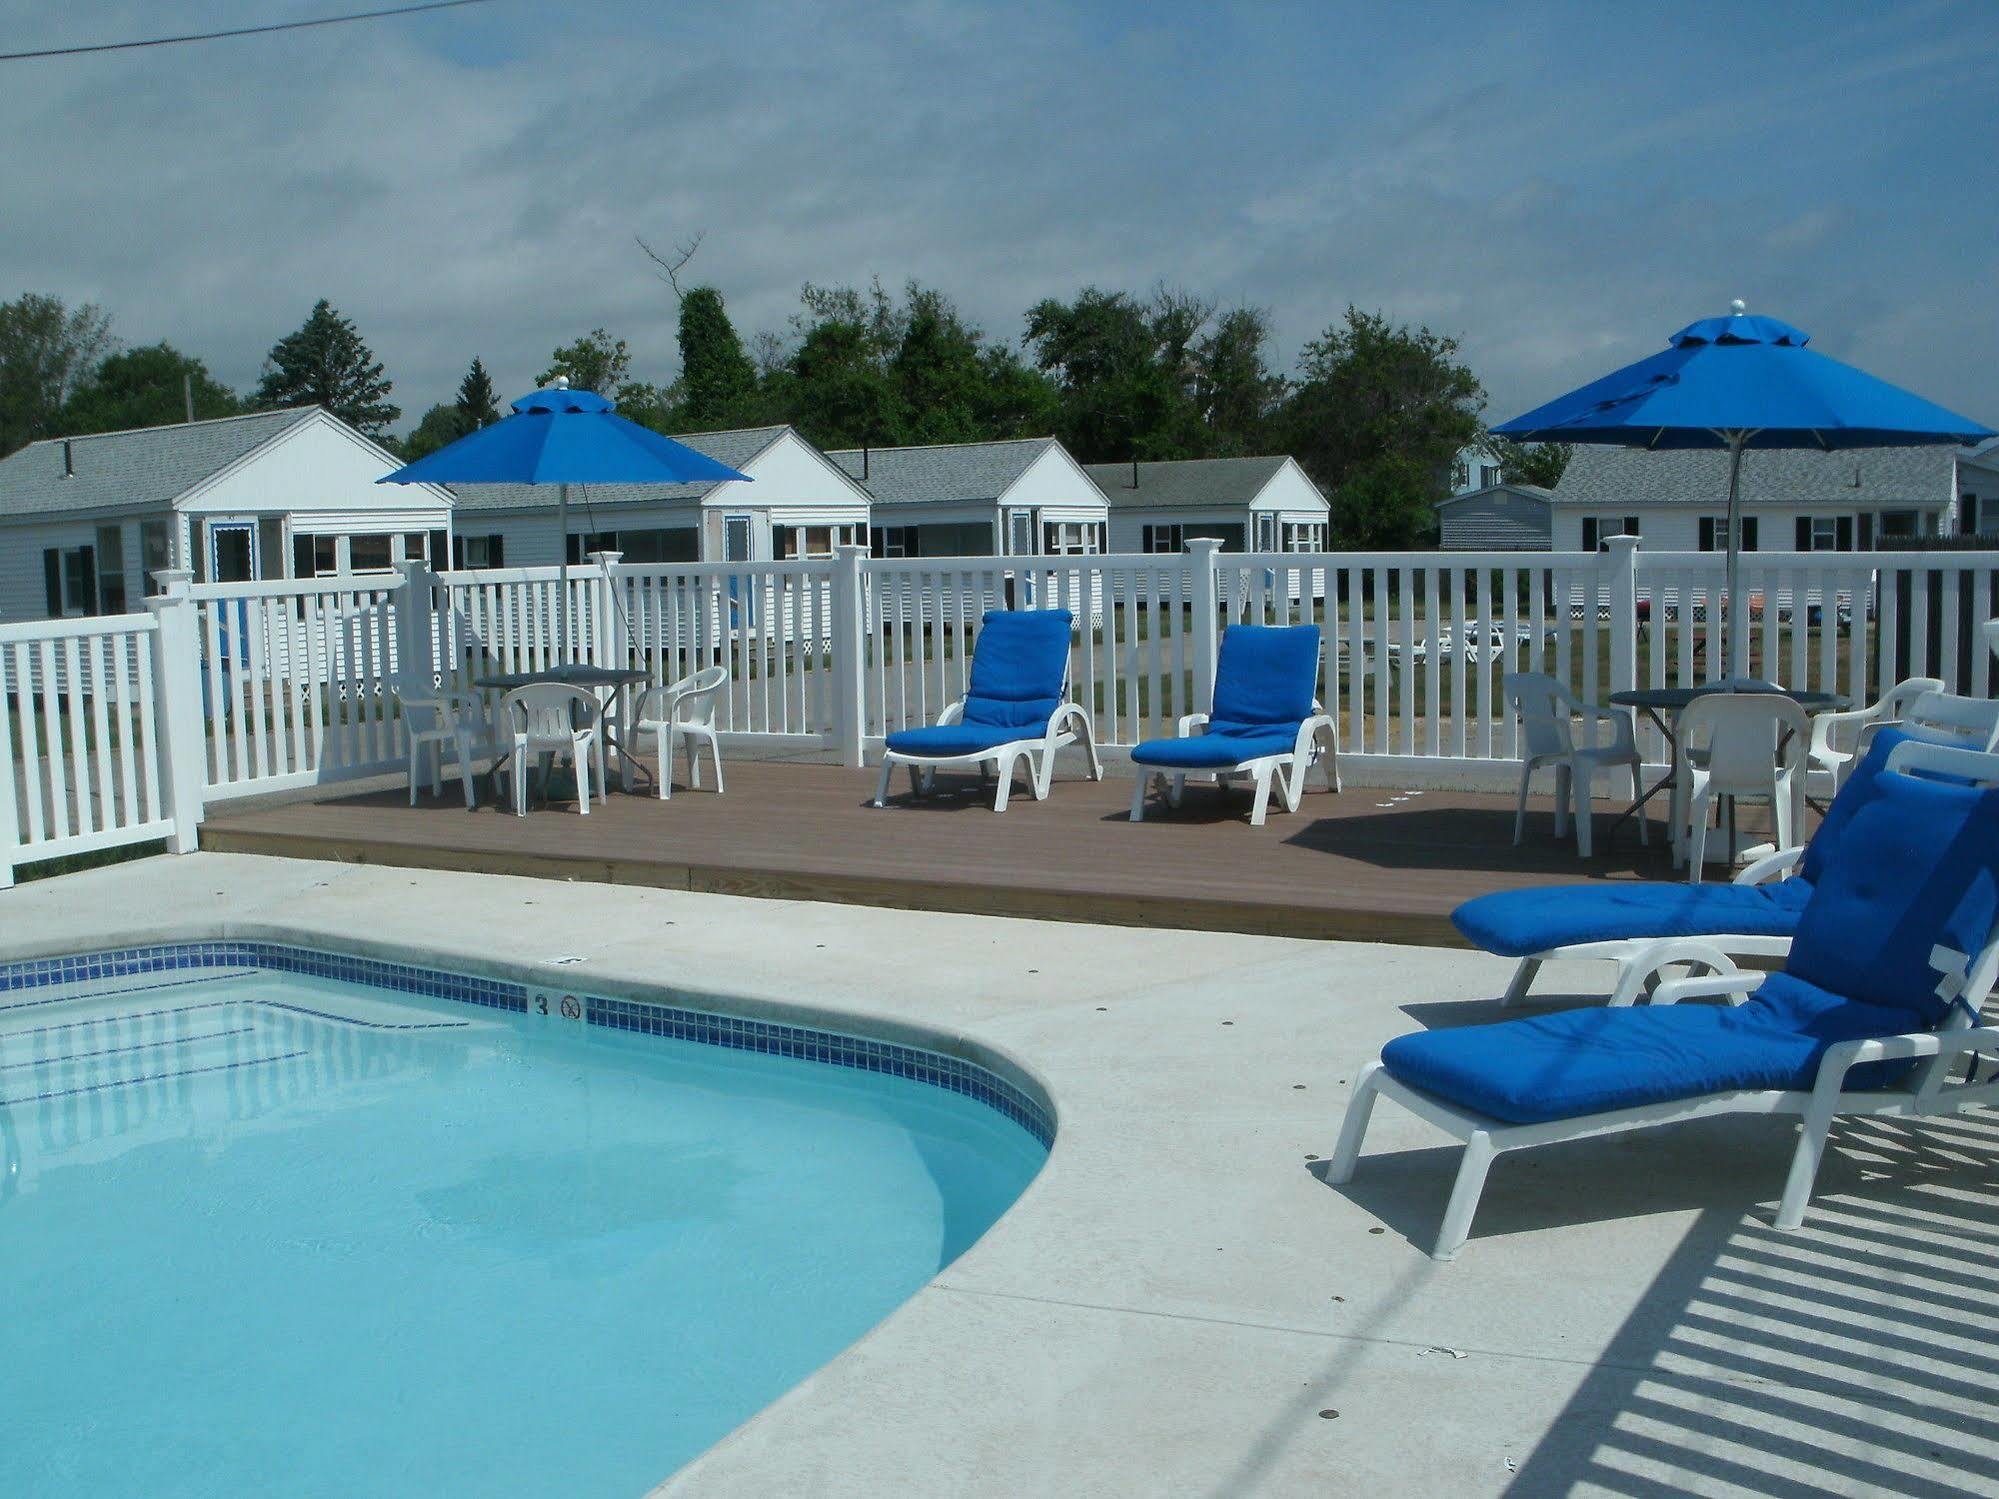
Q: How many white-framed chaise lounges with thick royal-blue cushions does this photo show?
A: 4